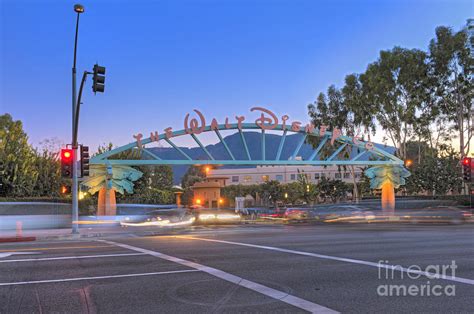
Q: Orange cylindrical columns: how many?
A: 2